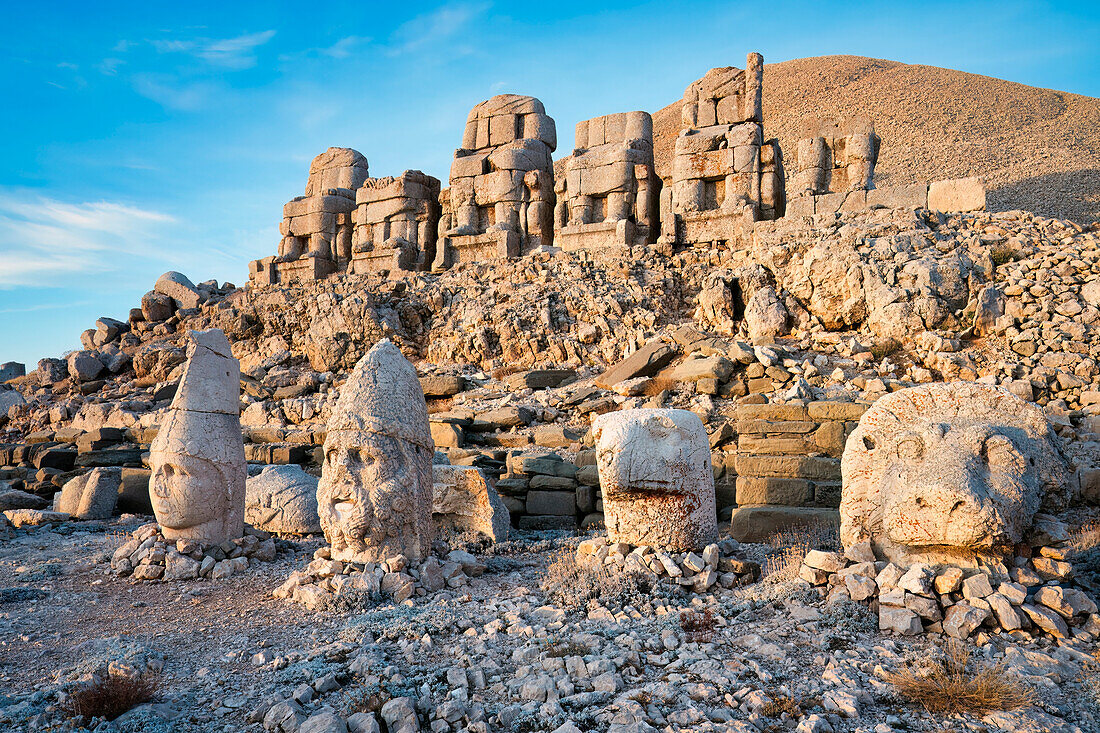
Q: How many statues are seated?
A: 5